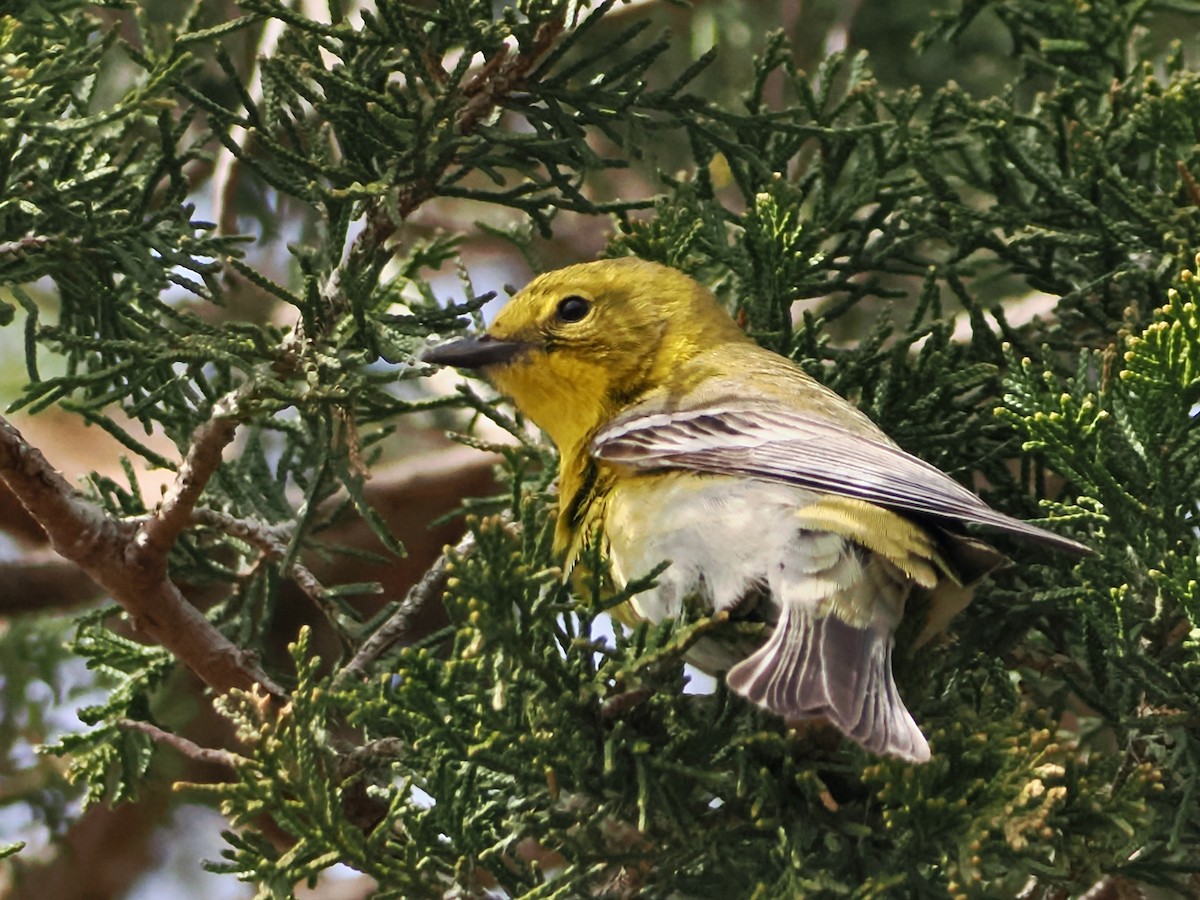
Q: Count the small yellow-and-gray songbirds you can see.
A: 1